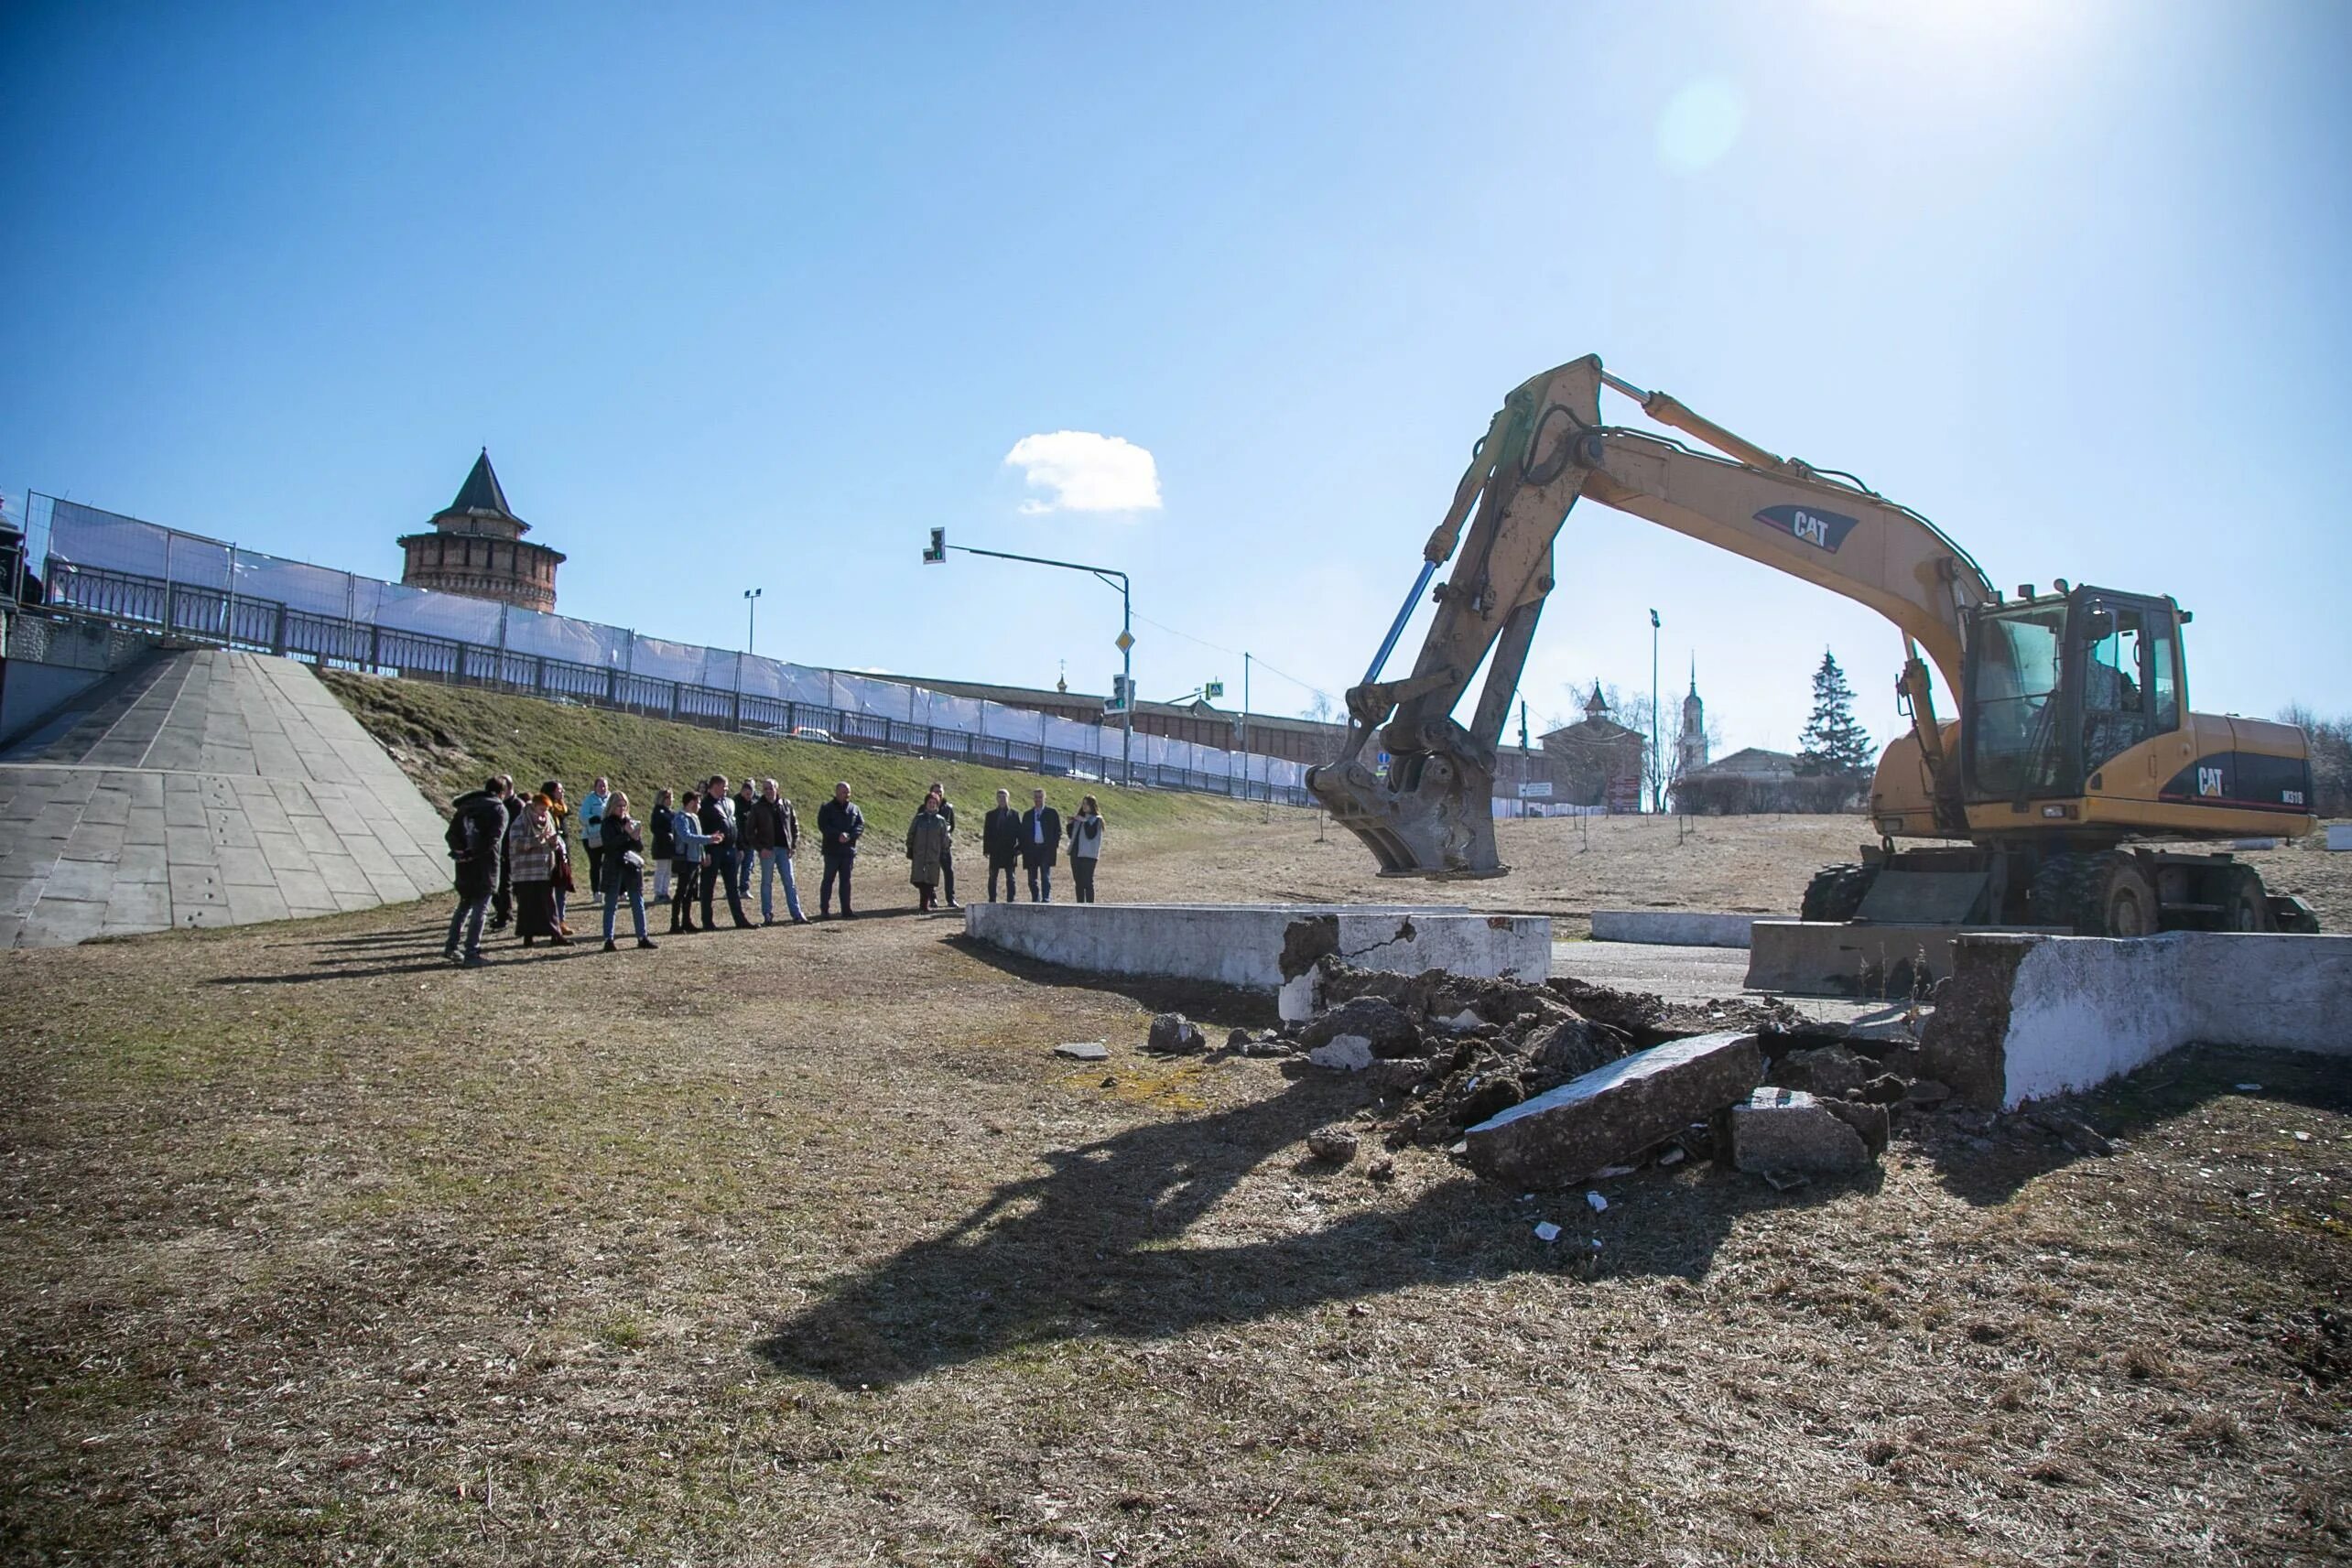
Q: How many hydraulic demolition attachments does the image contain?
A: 1